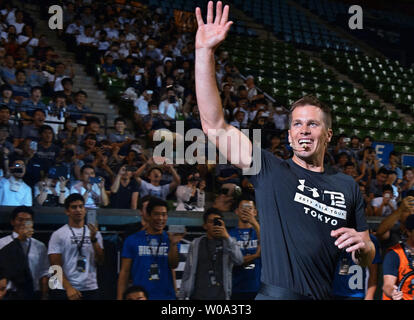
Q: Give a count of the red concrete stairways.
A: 0